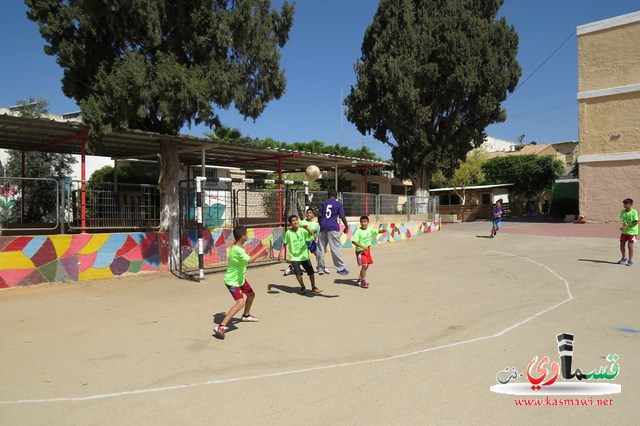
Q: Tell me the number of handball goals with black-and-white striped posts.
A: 1